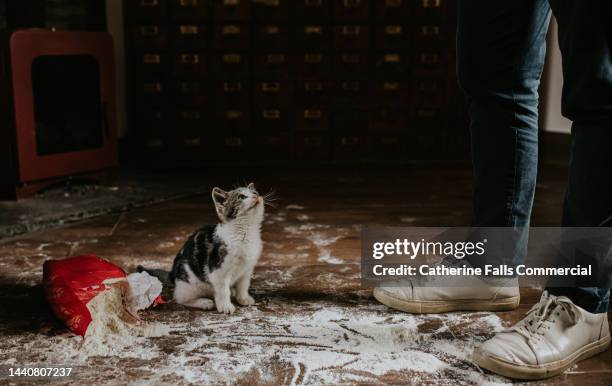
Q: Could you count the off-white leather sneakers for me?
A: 2